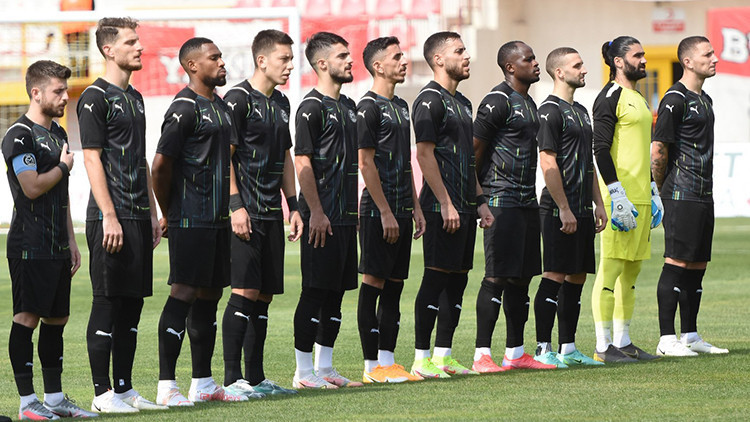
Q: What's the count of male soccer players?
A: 11